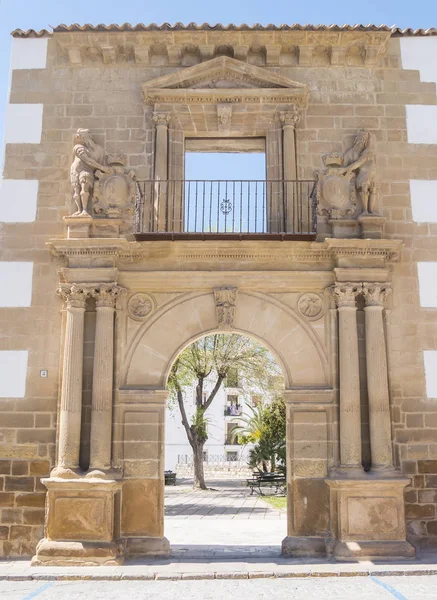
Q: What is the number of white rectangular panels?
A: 10